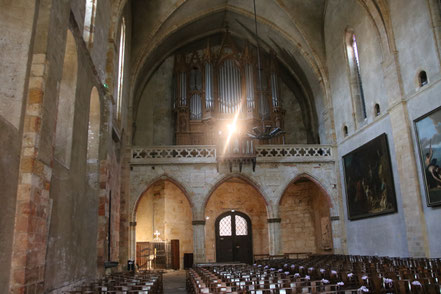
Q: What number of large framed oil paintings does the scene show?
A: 2